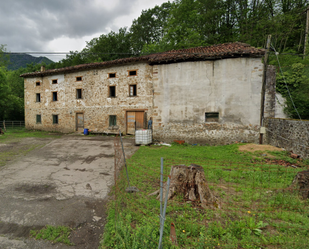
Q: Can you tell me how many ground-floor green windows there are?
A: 3